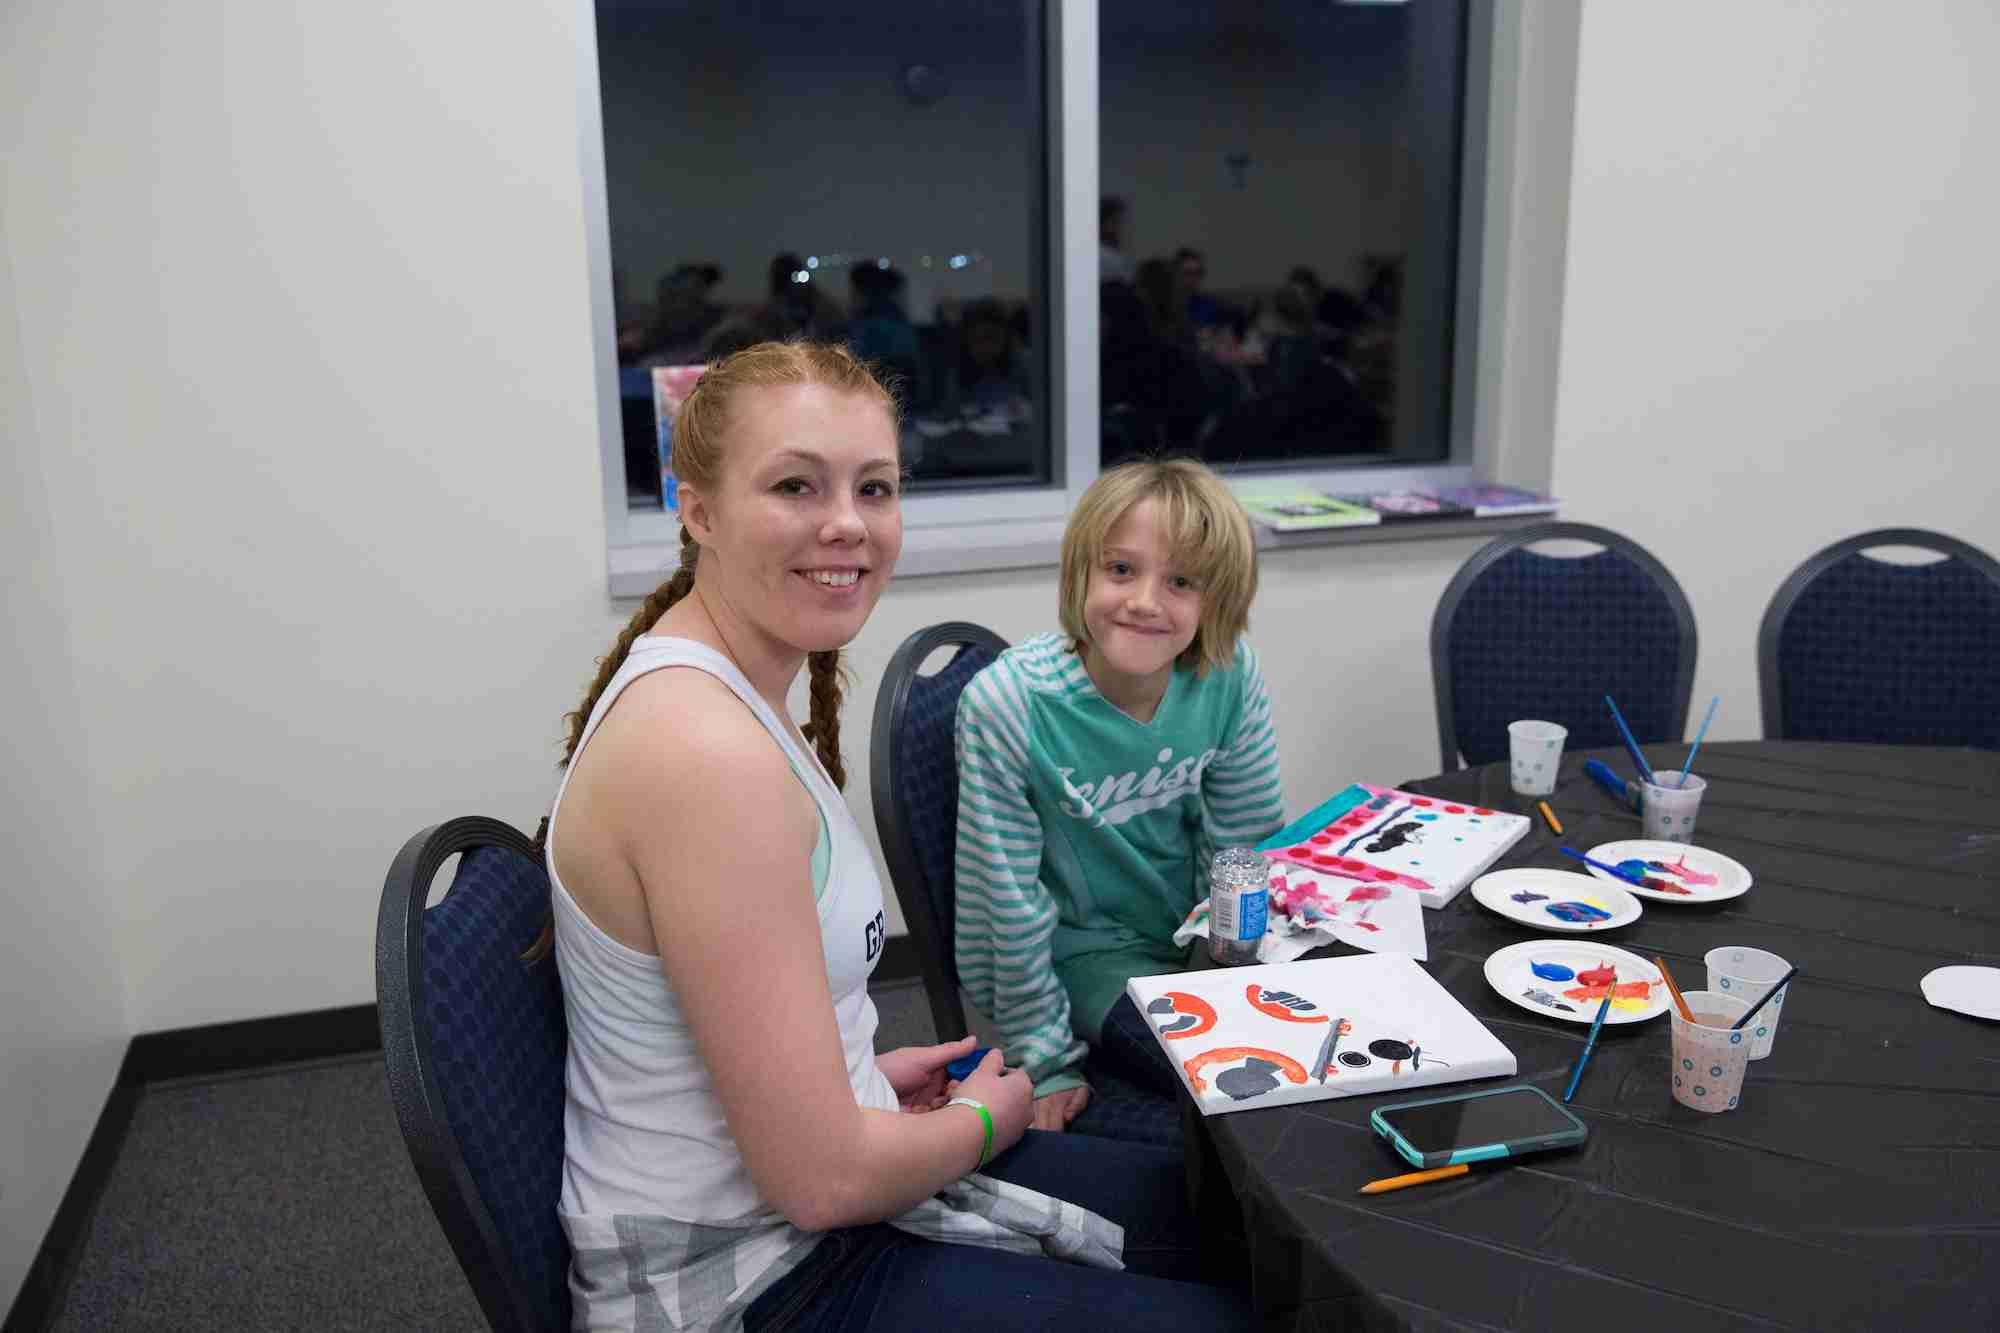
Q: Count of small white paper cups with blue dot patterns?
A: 4